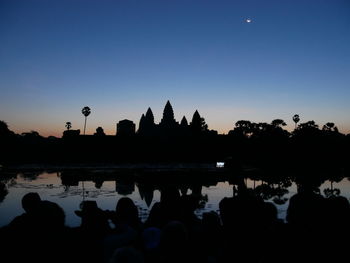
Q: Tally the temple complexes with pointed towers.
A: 1